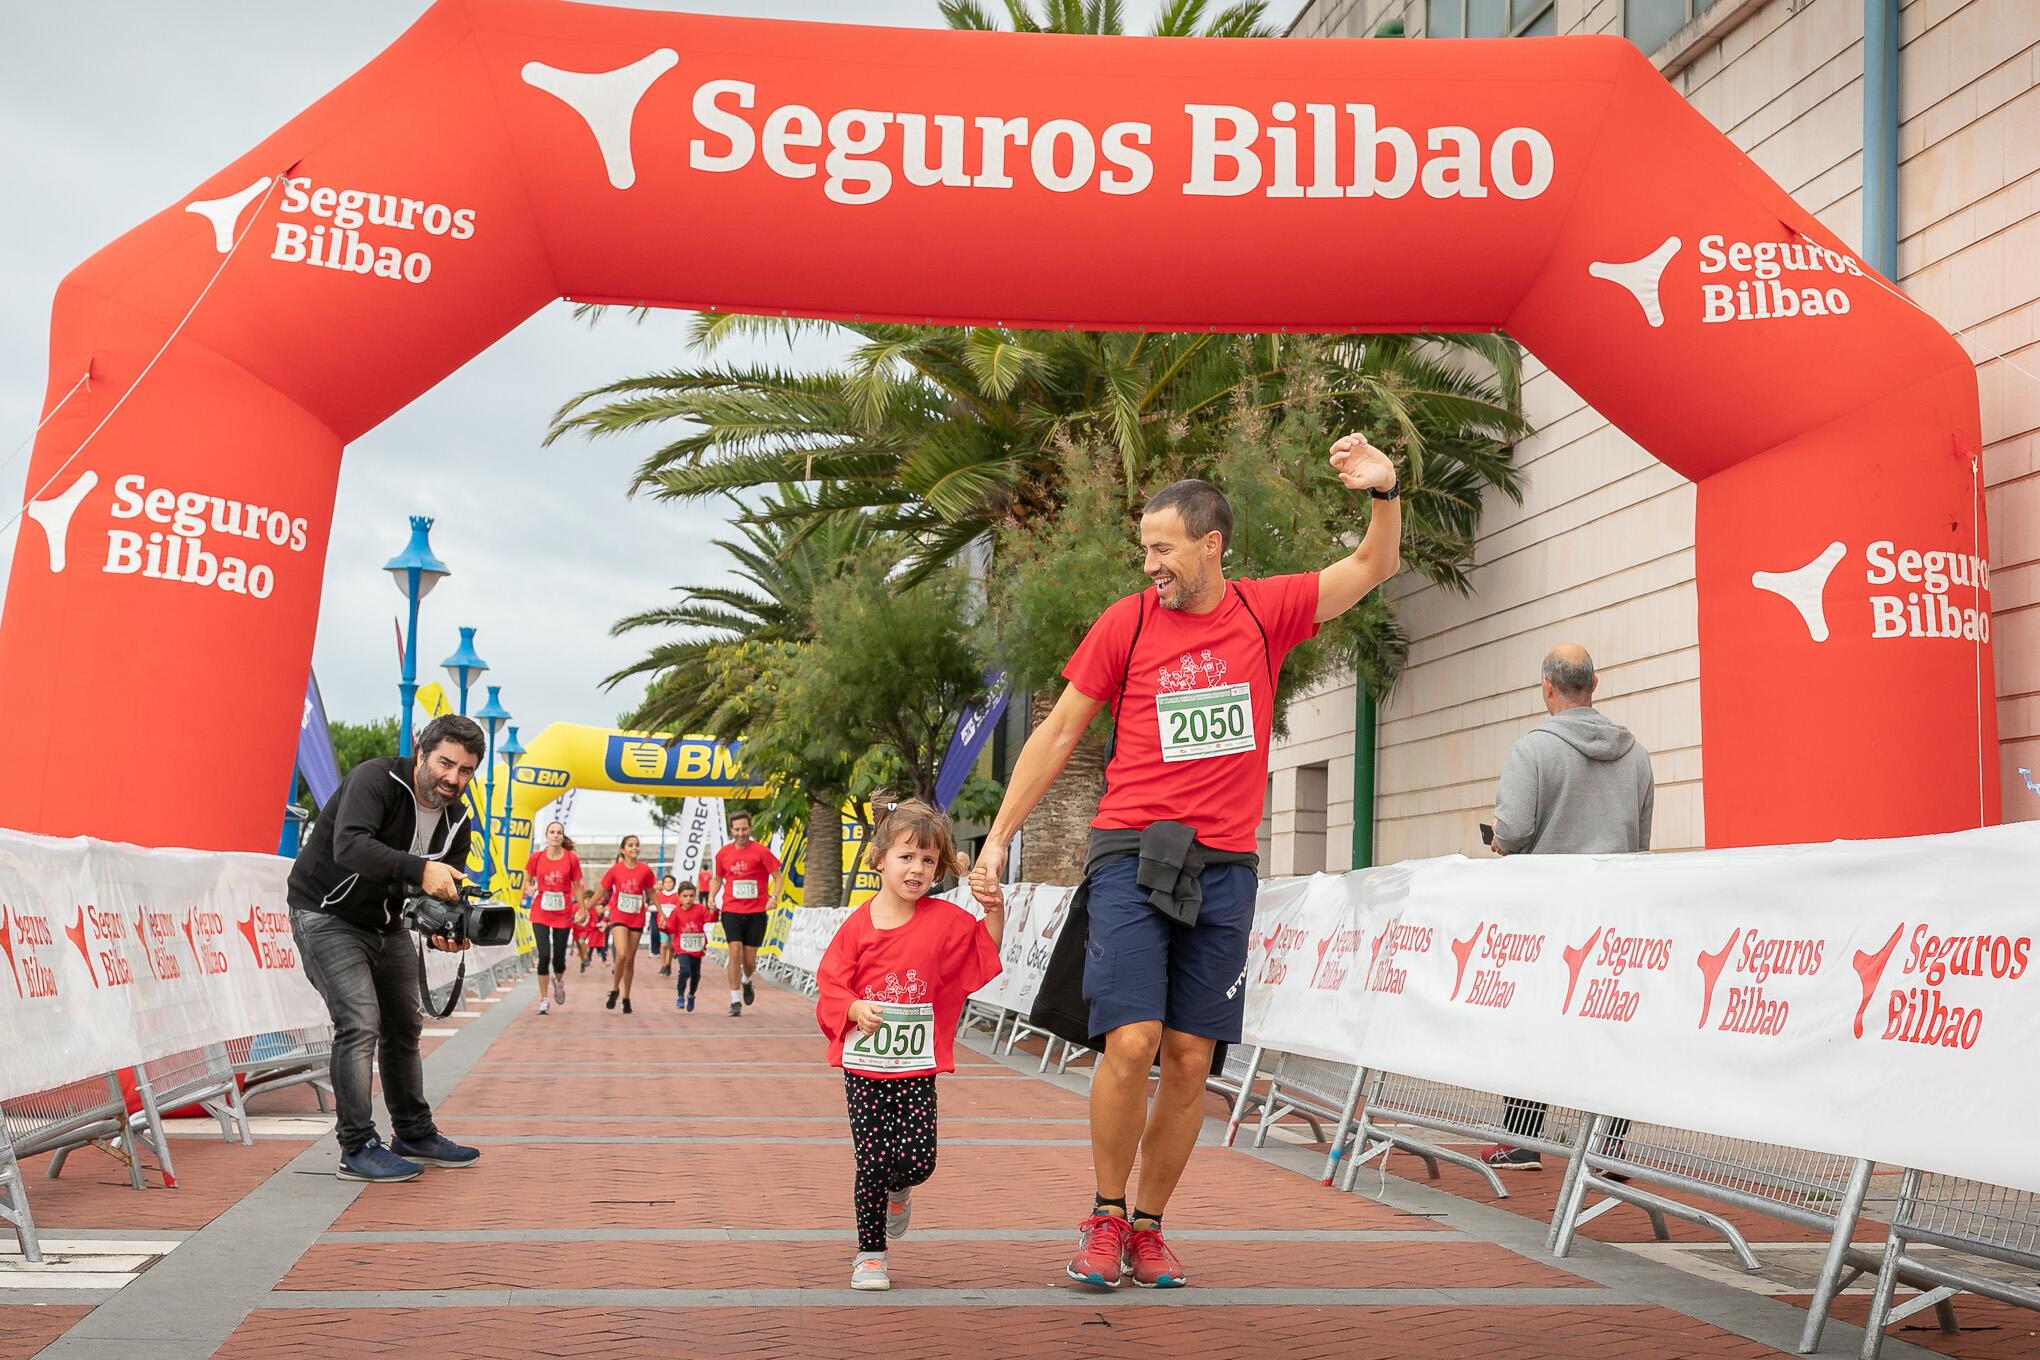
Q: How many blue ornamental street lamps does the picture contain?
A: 4